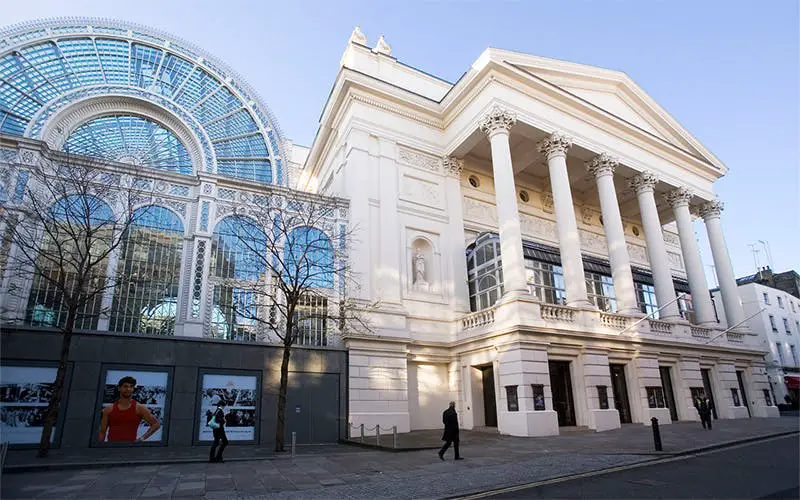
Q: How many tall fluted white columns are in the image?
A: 6